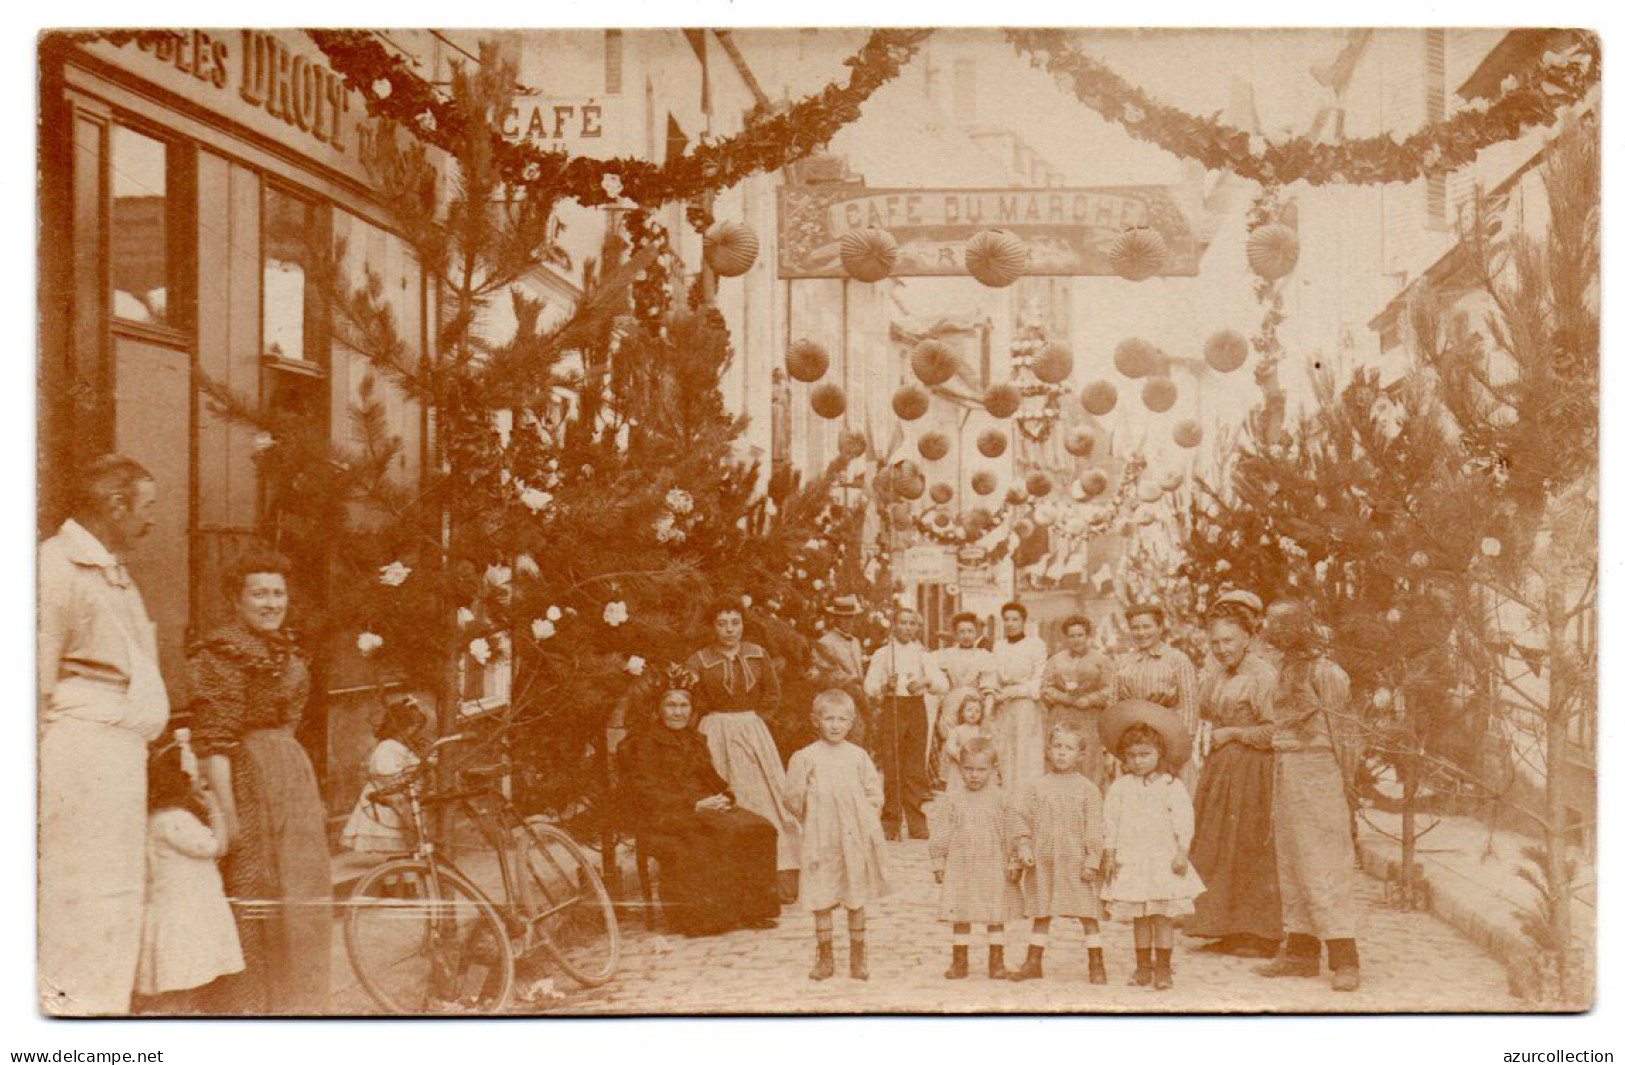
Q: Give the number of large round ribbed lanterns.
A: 5